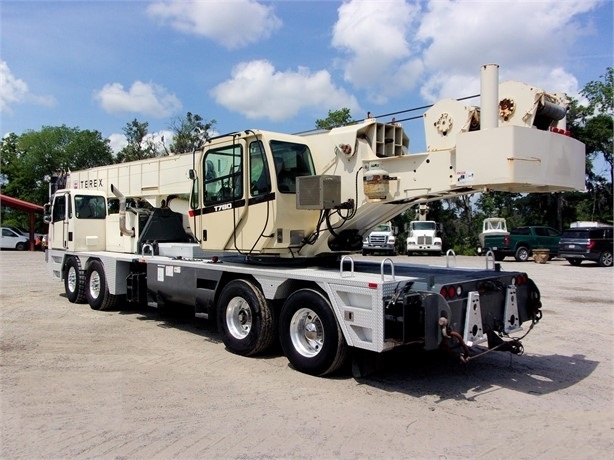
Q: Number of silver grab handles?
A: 5